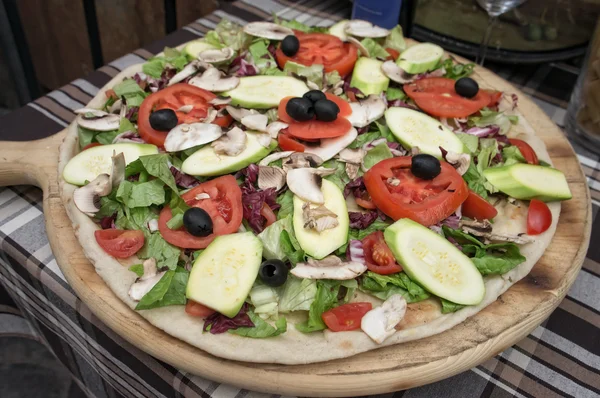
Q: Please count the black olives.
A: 9